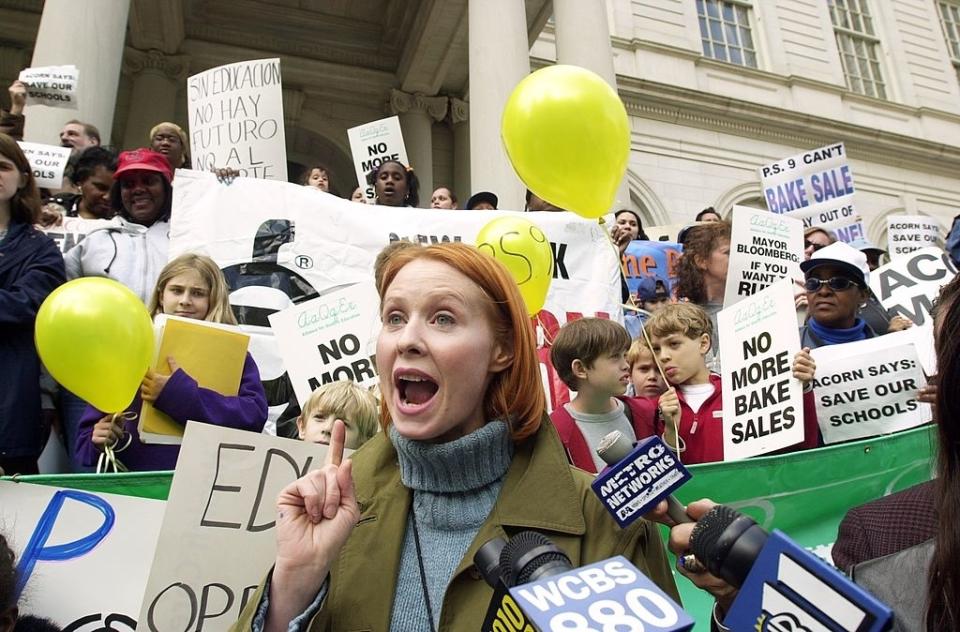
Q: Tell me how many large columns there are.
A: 3